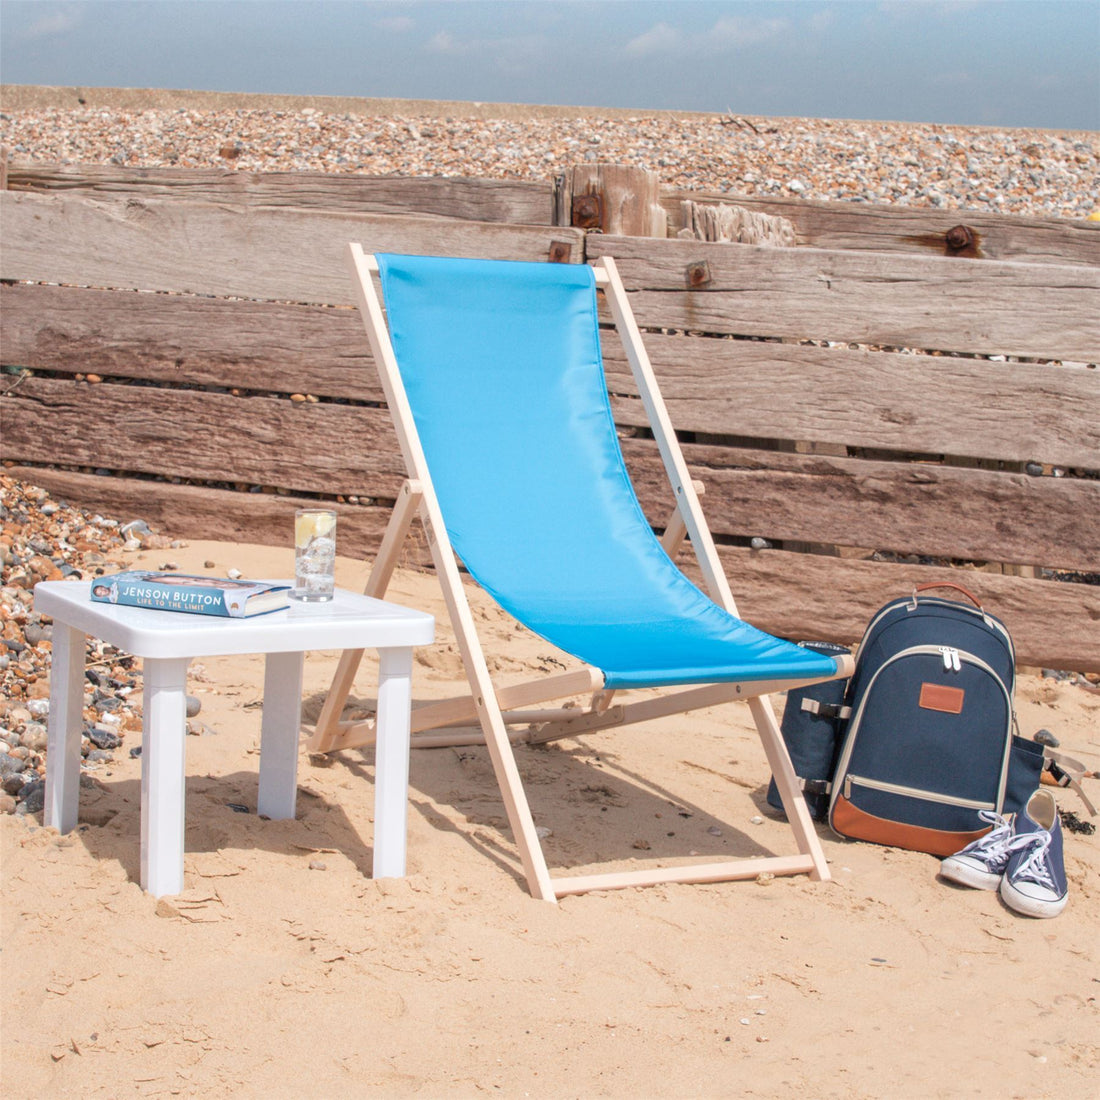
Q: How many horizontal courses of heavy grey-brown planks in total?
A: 5